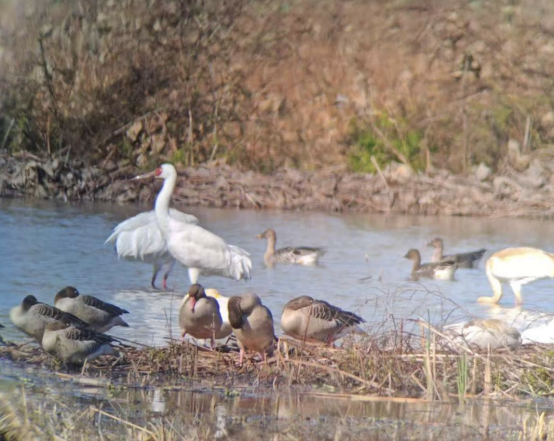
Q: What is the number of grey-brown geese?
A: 9